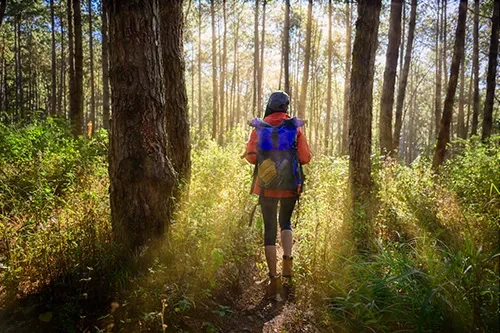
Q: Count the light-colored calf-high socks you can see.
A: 2